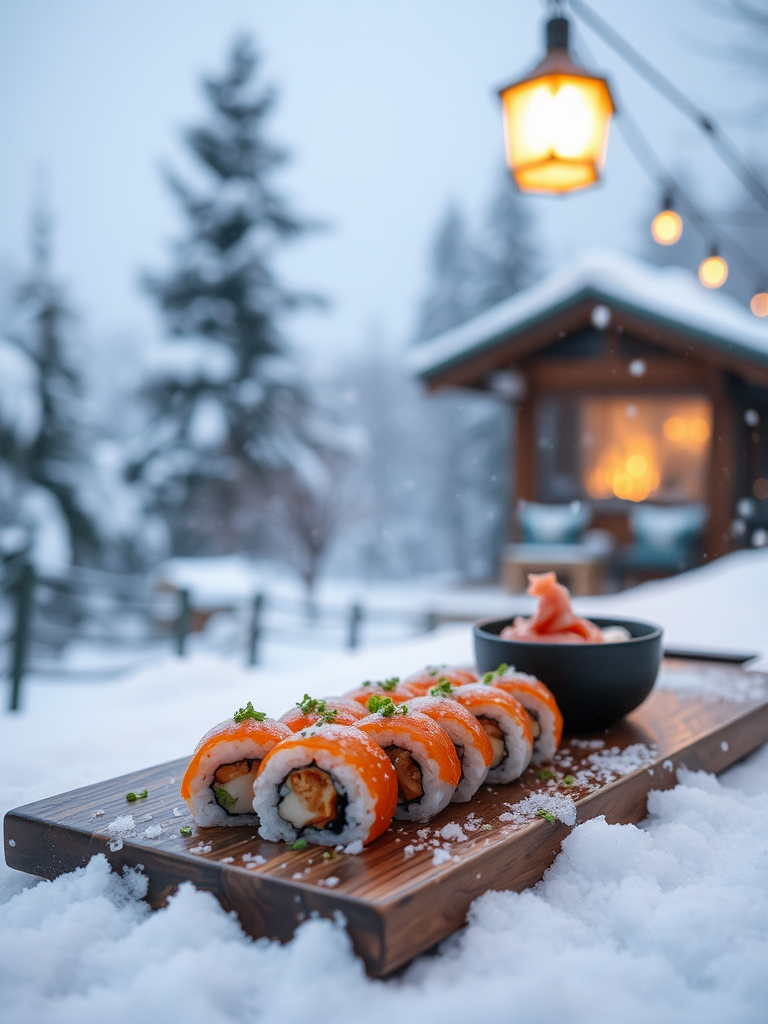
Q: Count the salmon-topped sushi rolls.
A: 9